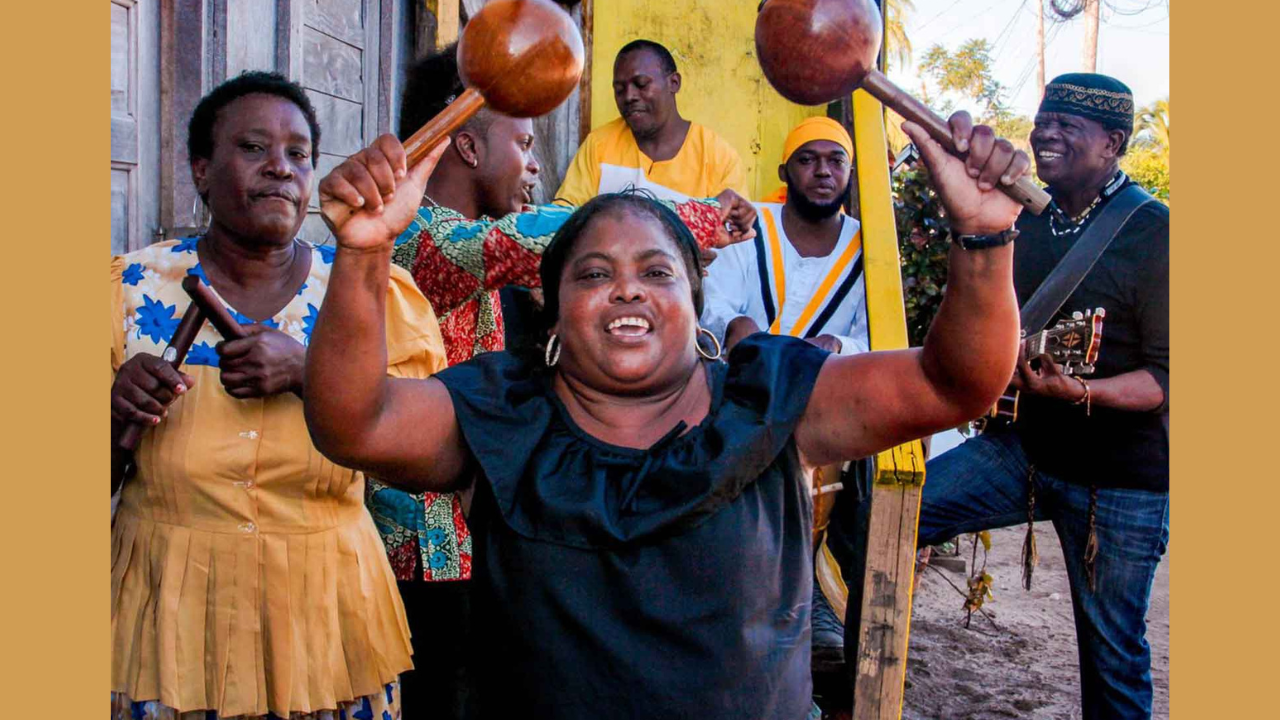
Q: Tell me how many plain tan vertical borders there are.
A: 2